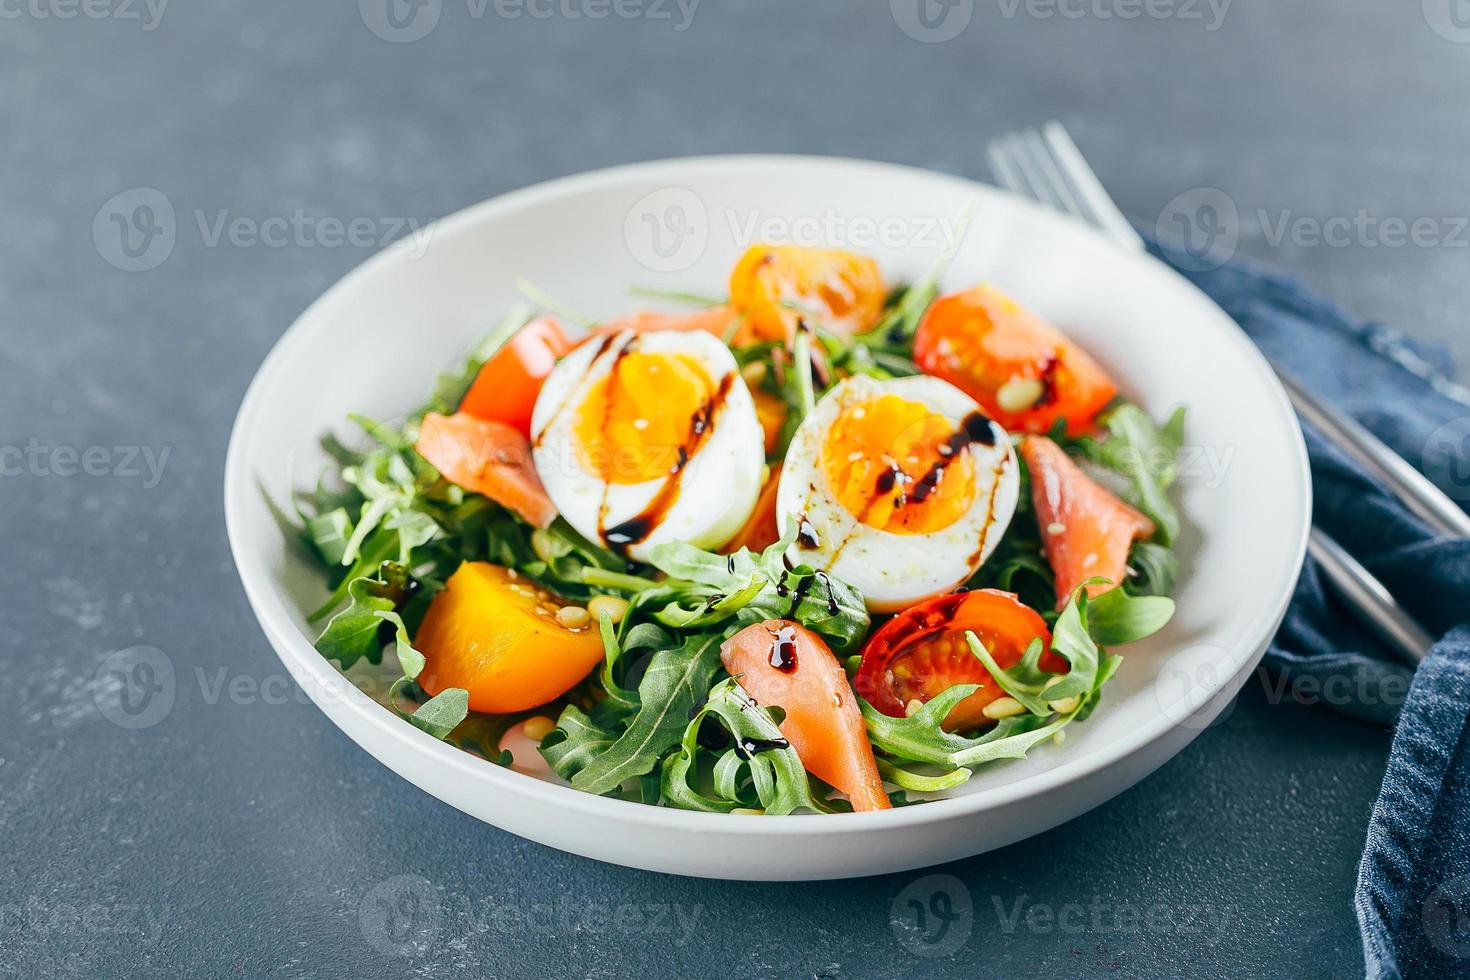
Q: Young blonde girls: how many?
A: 0